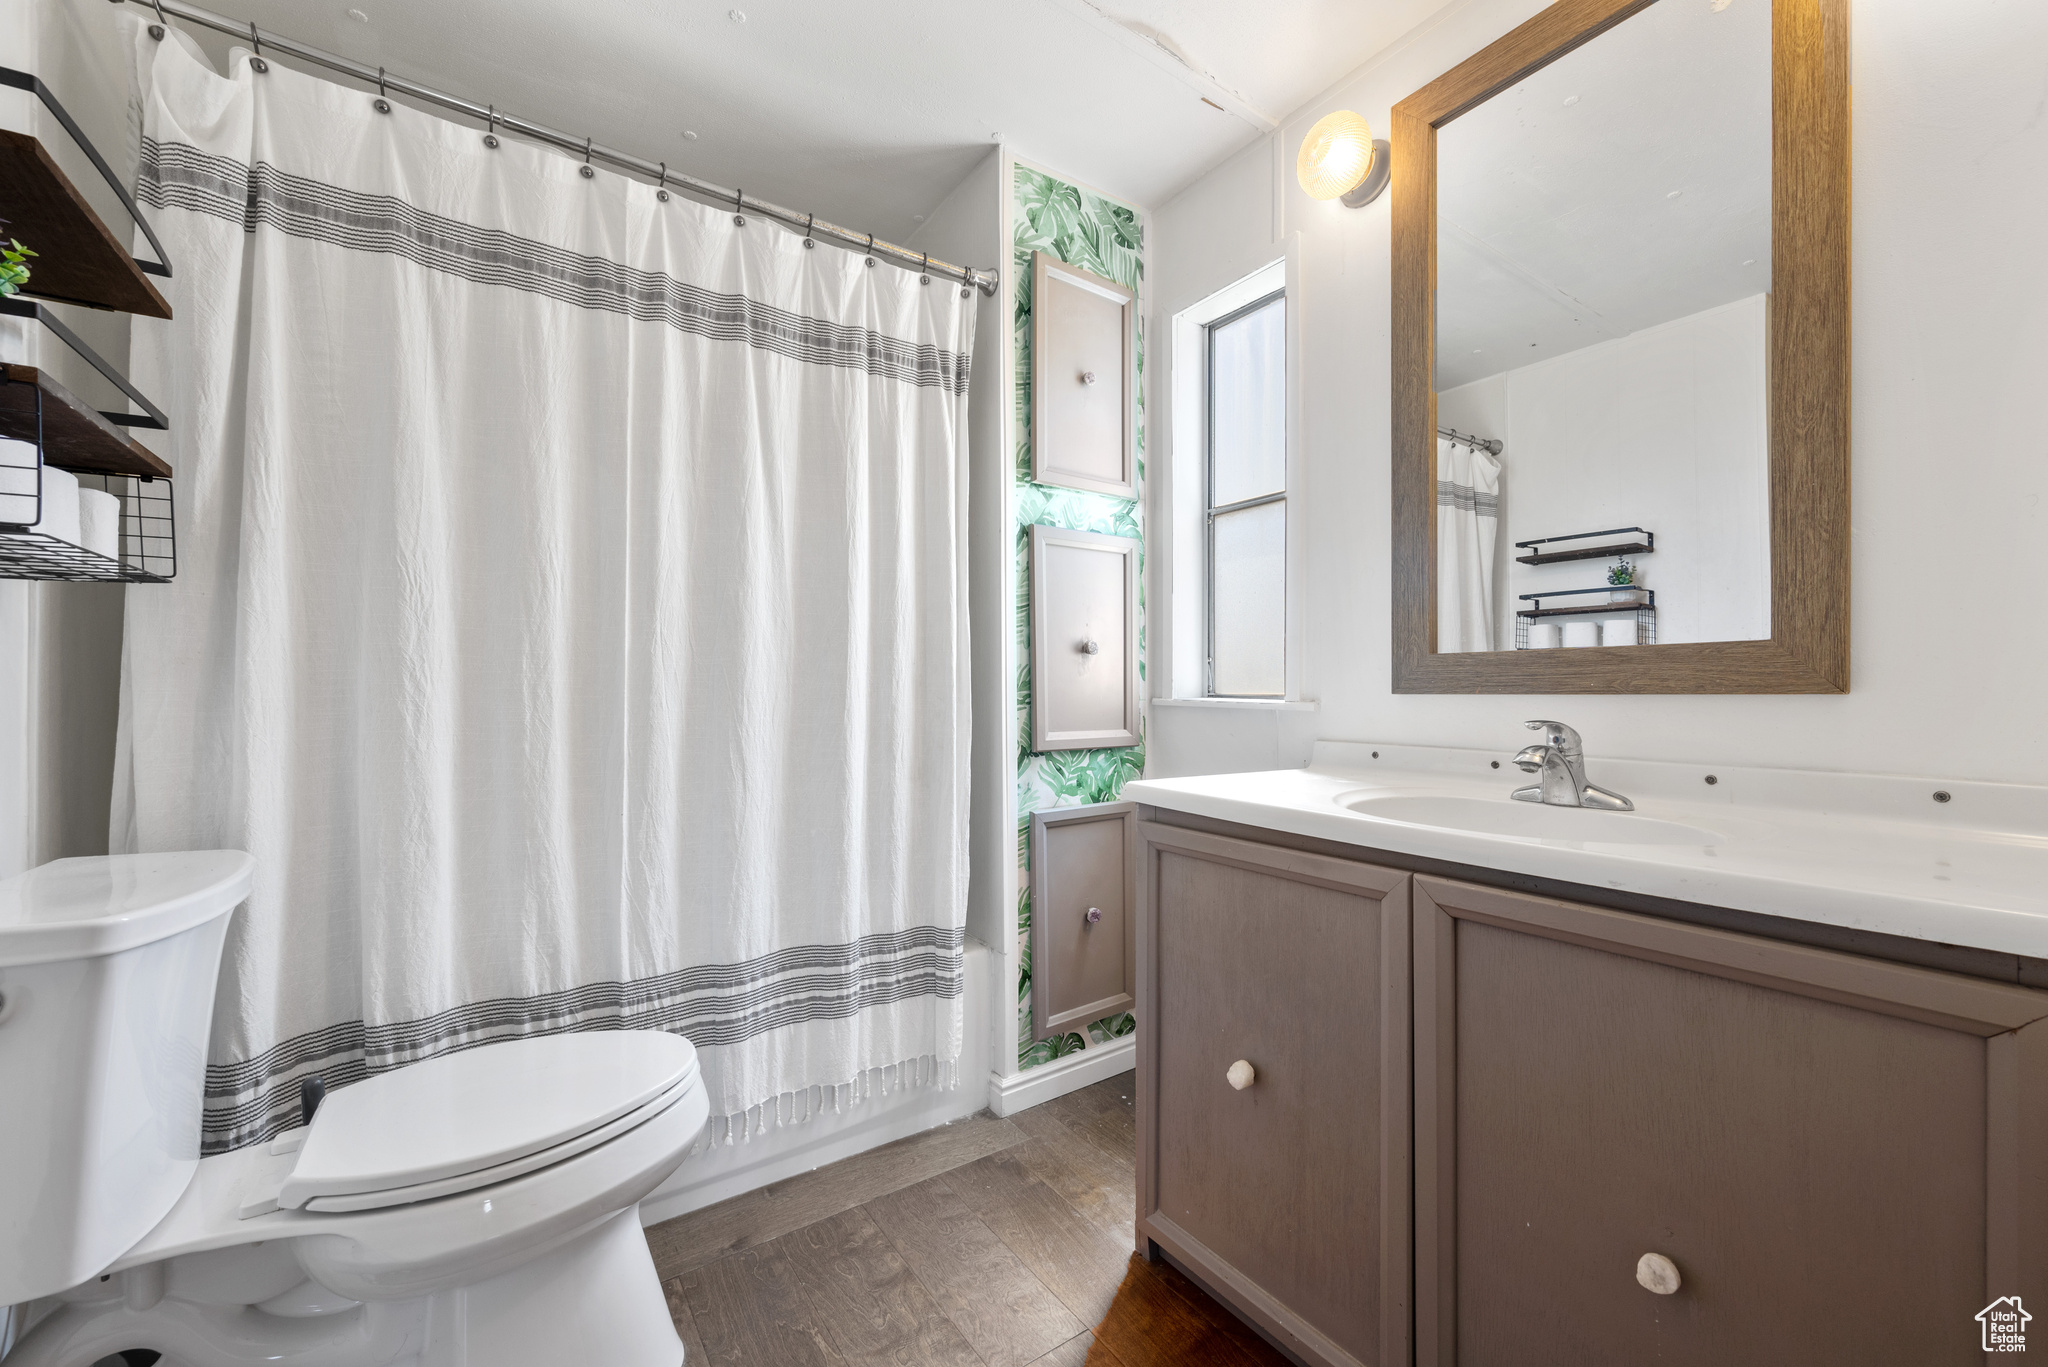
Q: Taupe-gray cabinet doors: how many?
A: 5